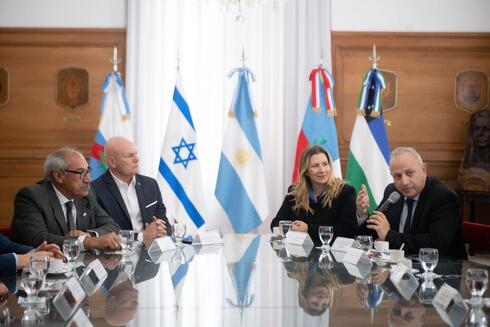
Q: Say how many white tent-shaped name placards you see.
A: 10